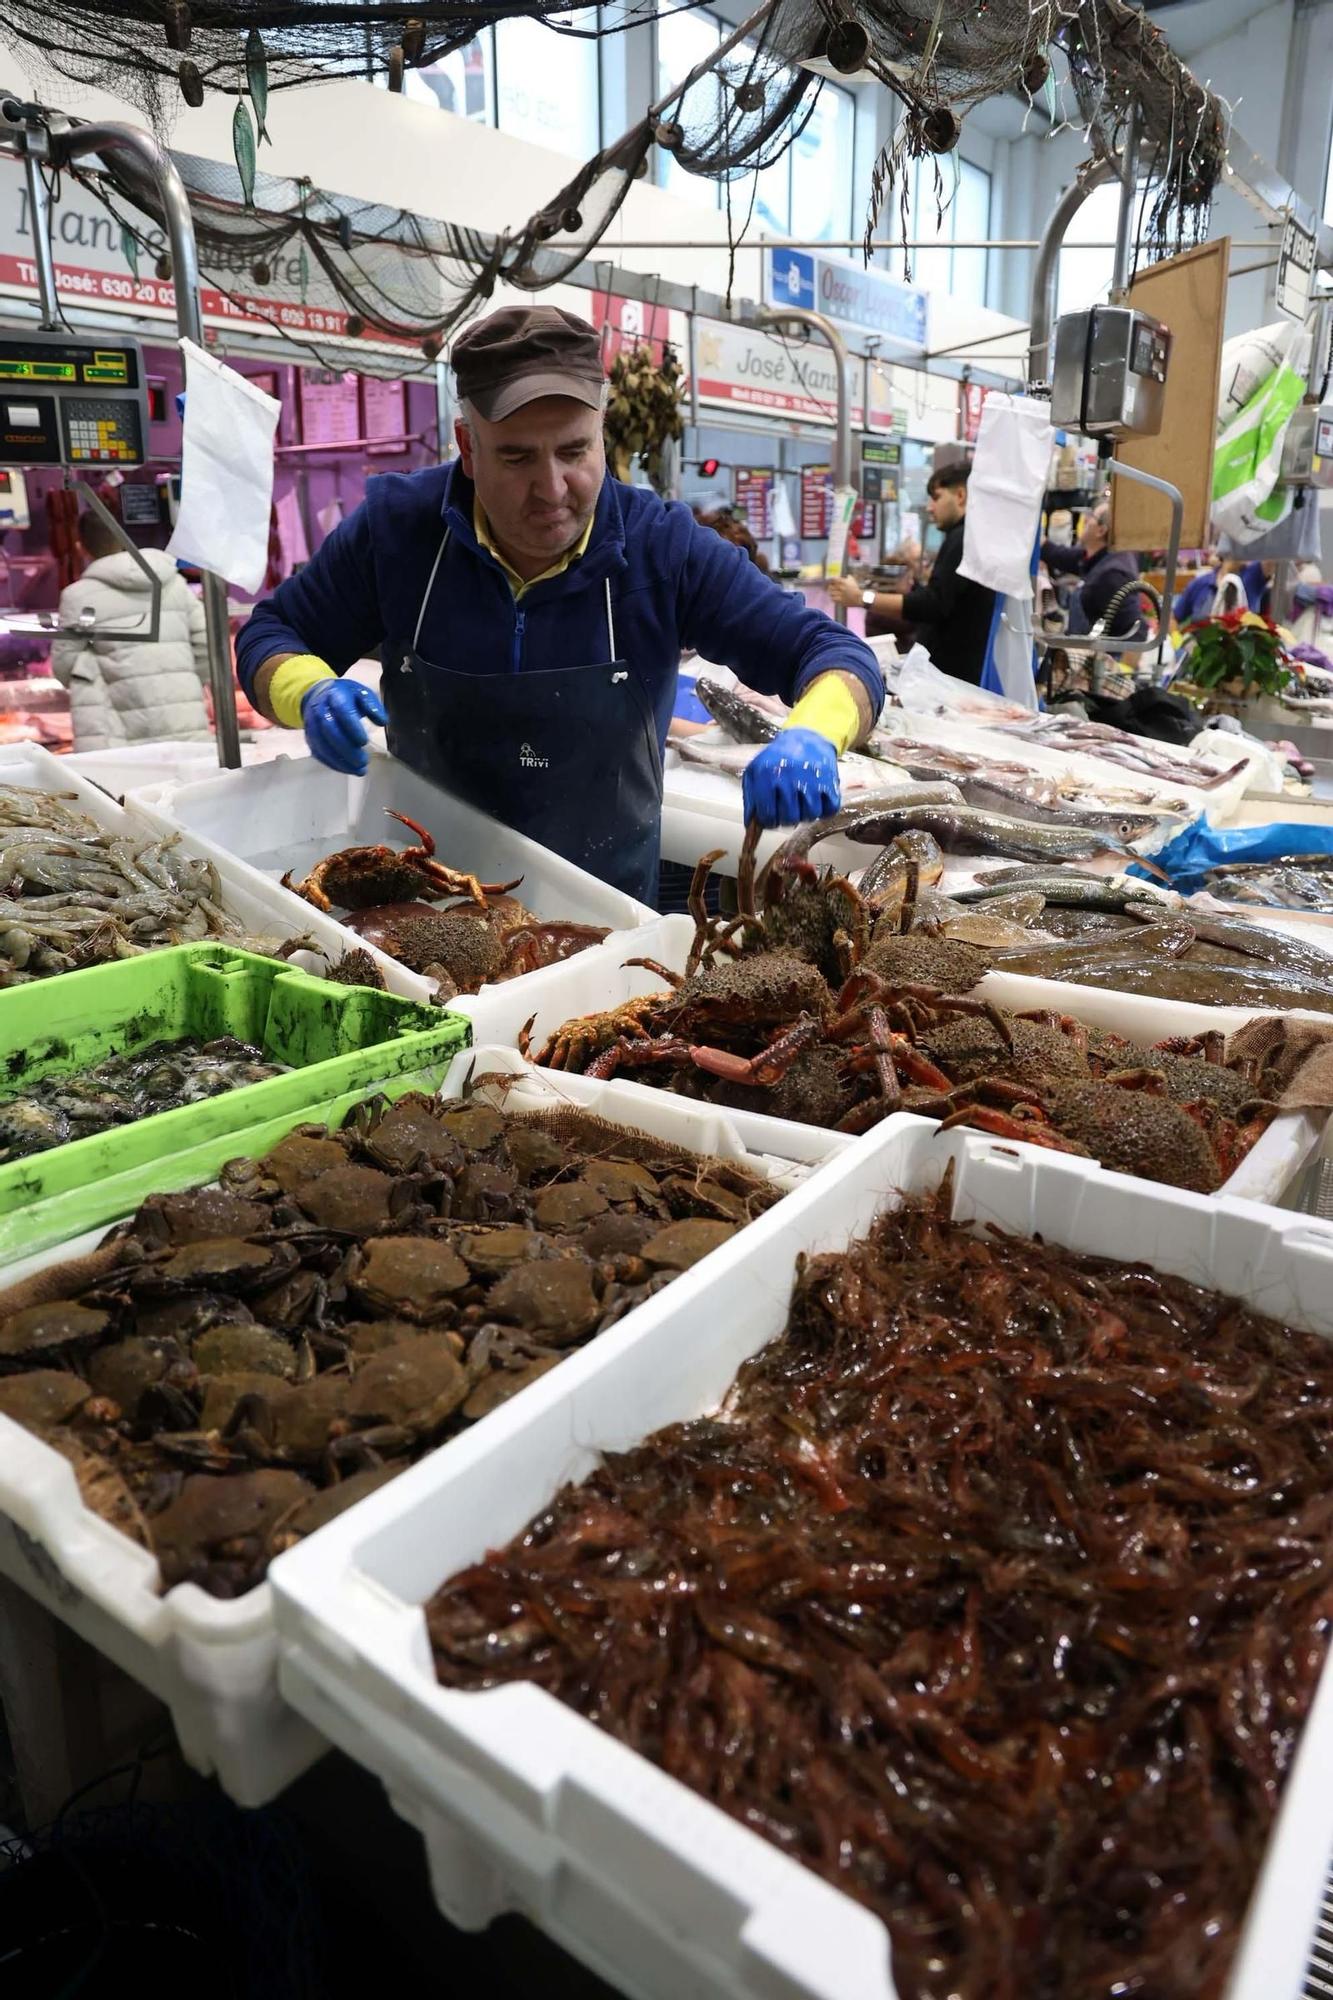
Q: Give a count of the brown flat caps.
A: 1